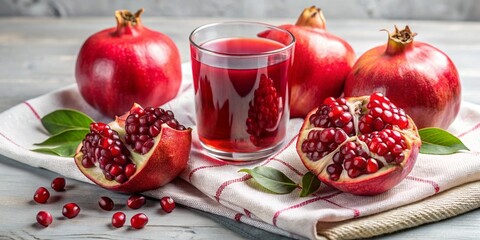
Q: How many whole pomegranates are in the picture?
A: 3